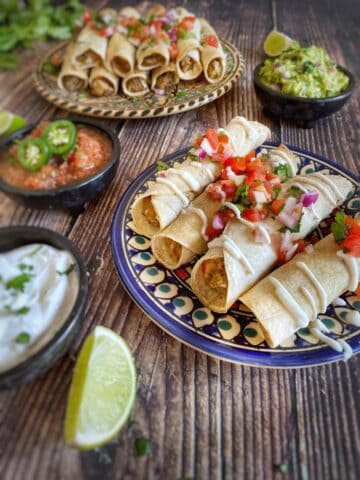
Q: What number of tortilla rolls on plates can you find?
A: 13